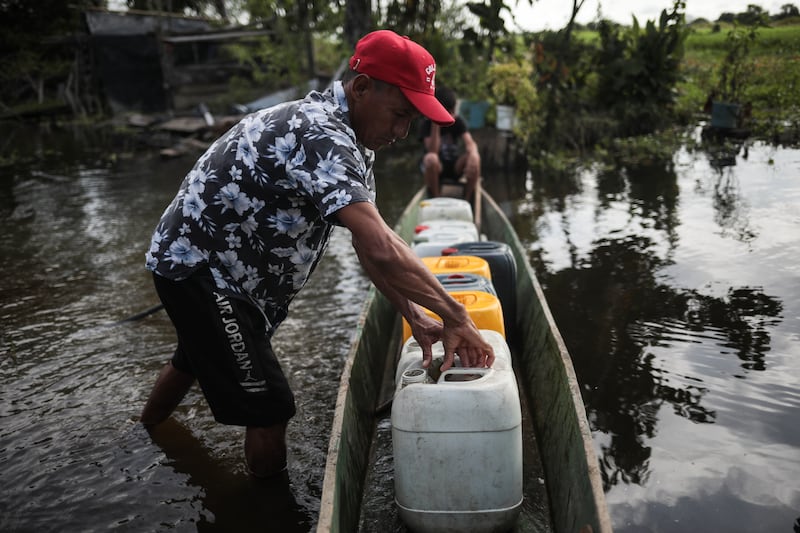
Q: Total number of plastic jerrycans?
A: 9